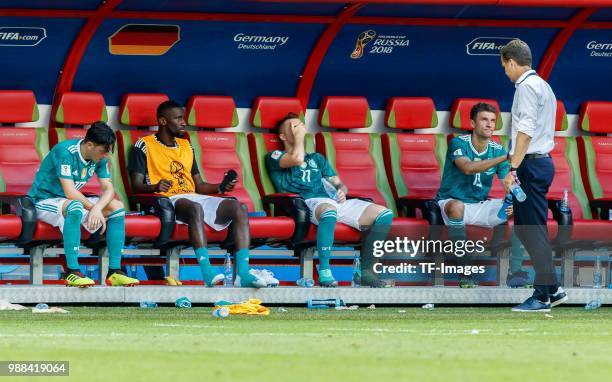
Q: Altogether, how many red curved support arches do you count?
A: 3